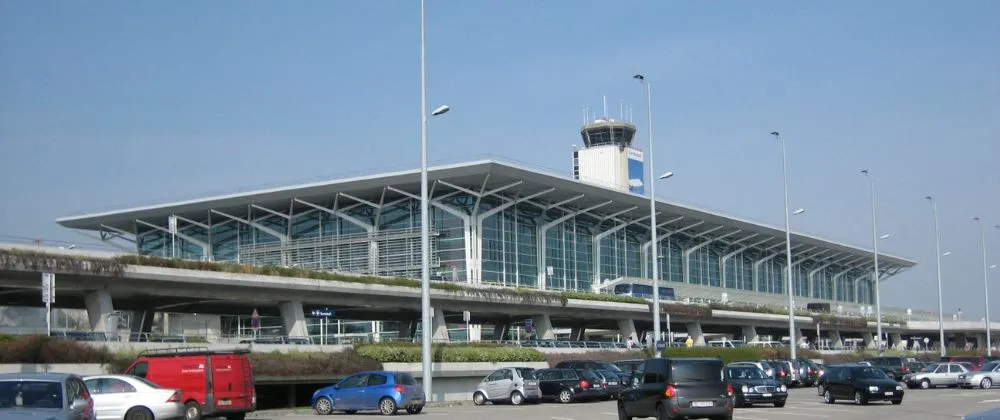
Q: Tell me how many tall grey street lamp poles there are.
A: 6